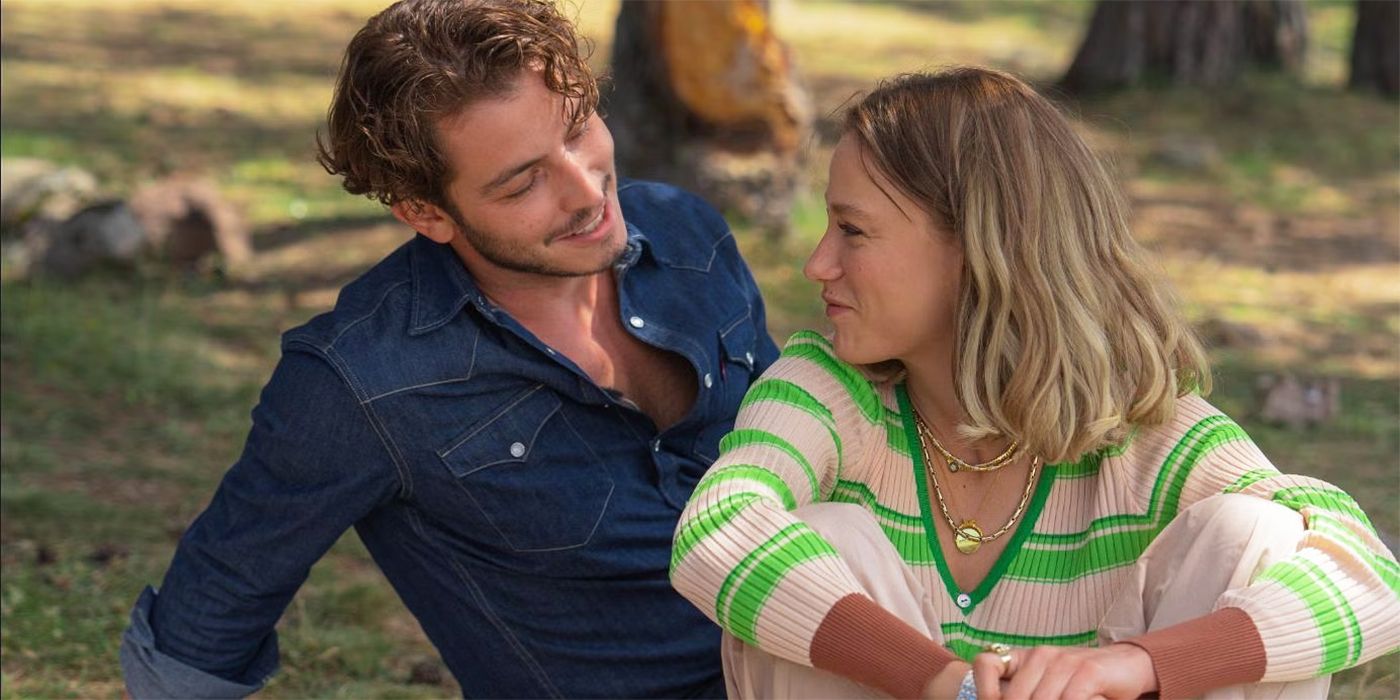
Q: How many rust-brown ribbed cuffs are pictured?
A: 2